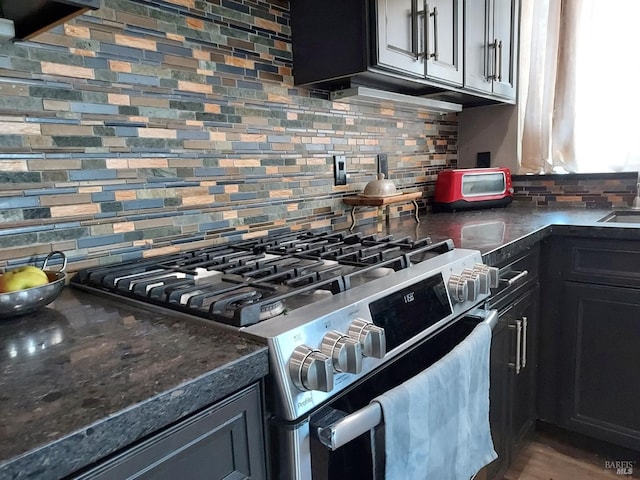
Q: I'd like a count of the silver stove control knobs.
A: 6